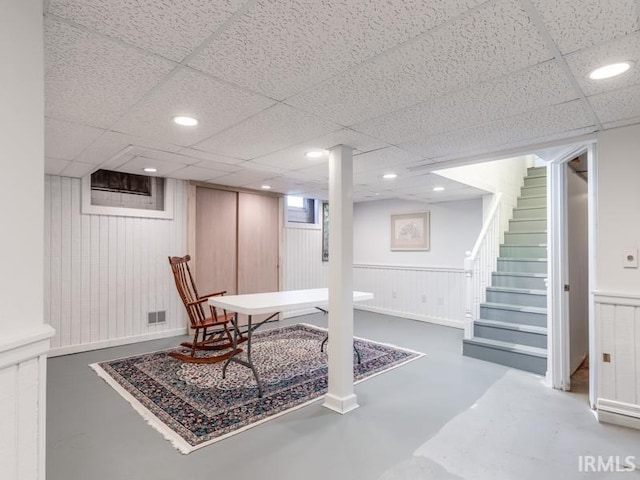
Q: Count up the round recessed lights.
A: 7